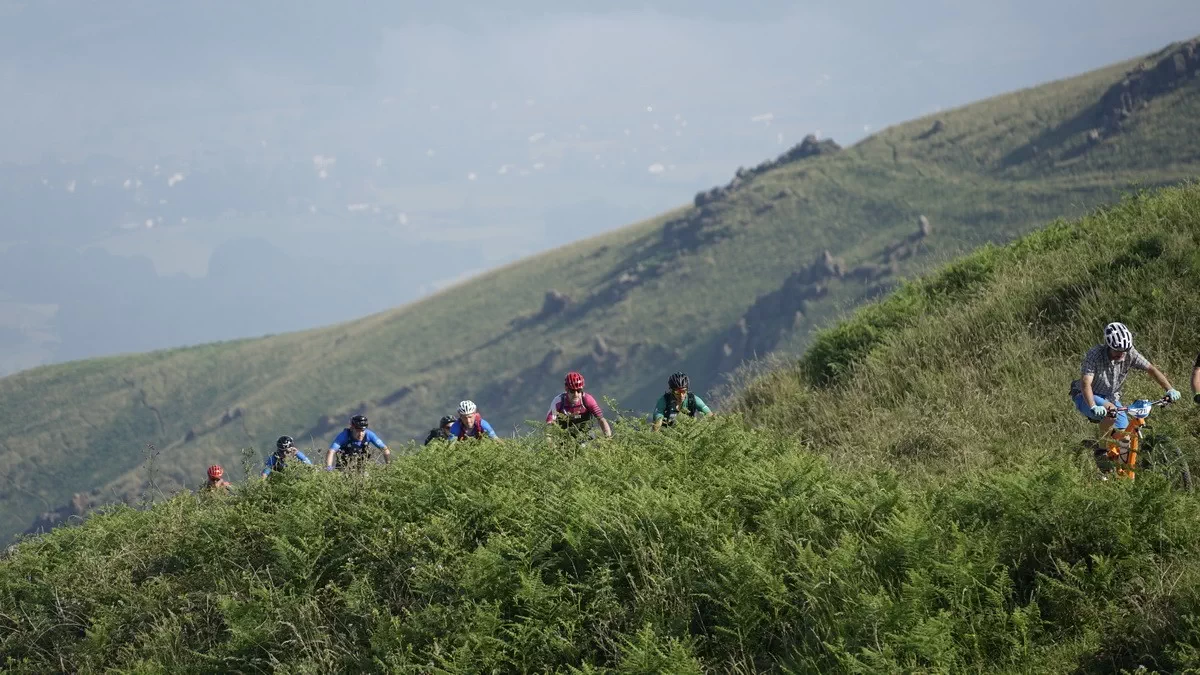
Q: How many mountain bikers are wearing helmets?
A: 8